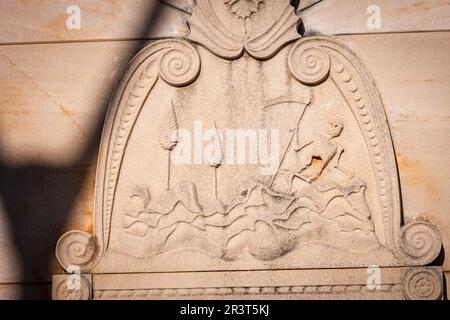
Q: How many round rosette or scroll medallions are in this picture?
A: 6